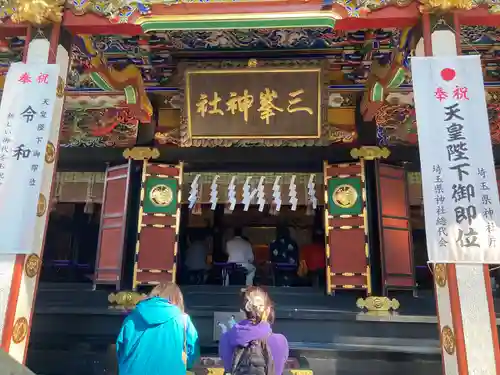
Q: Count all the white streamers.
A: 8